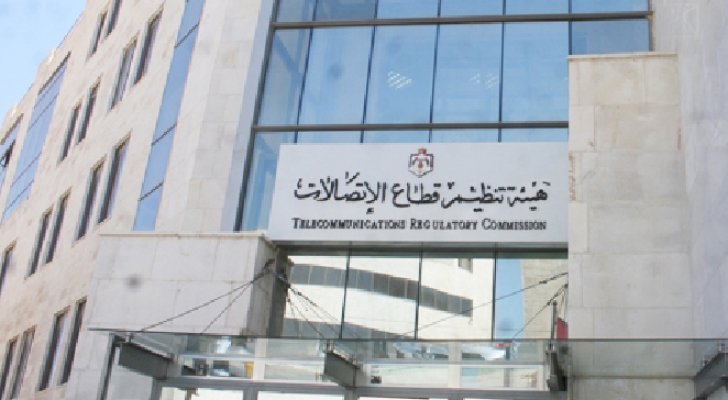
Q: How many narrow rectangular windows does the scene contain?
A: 15